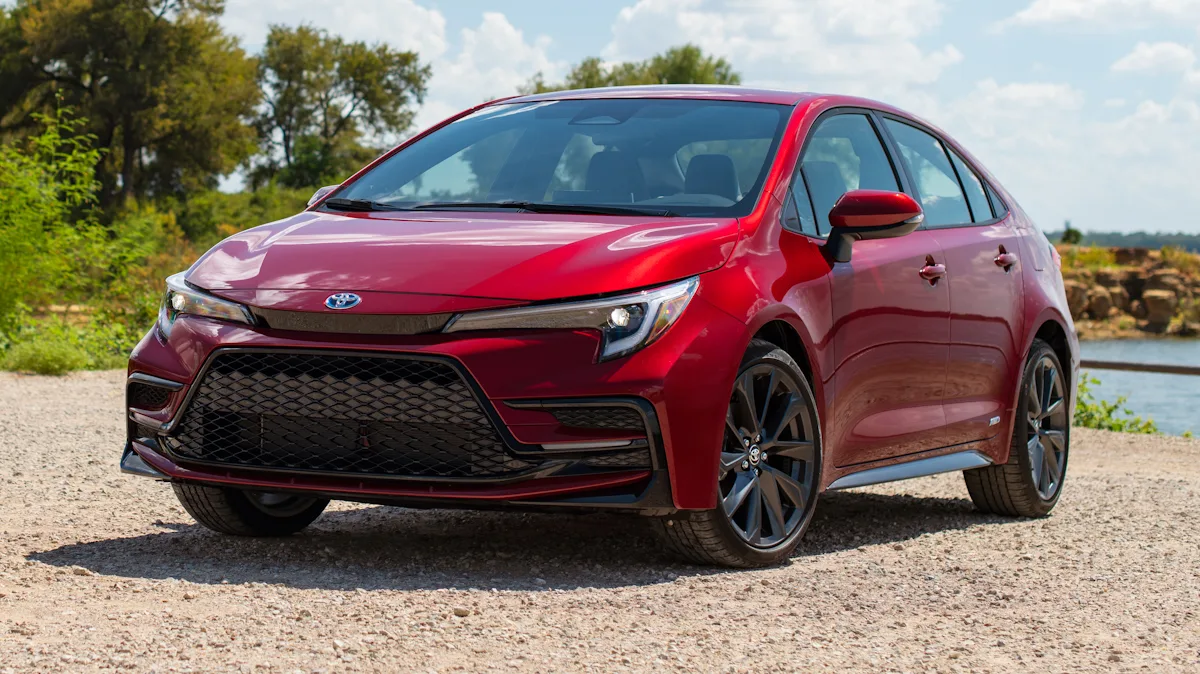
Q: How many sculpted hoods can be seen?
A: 1